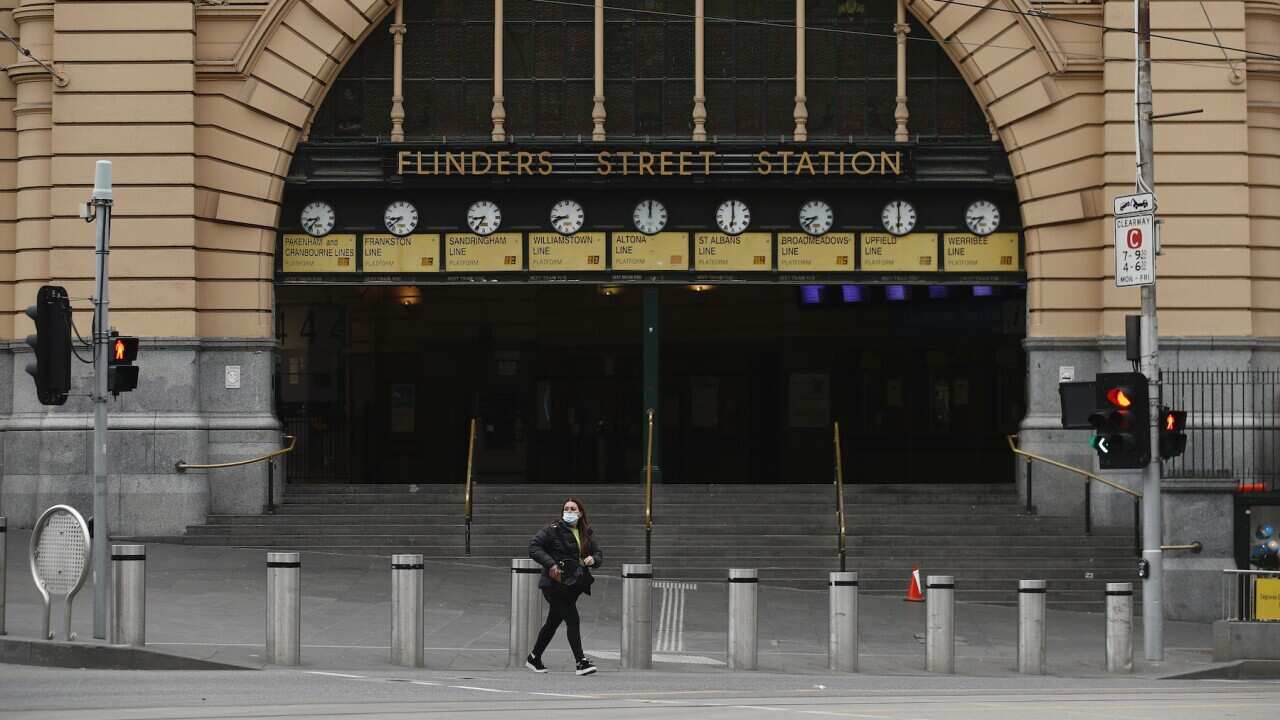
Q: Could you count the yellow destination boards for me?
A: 9